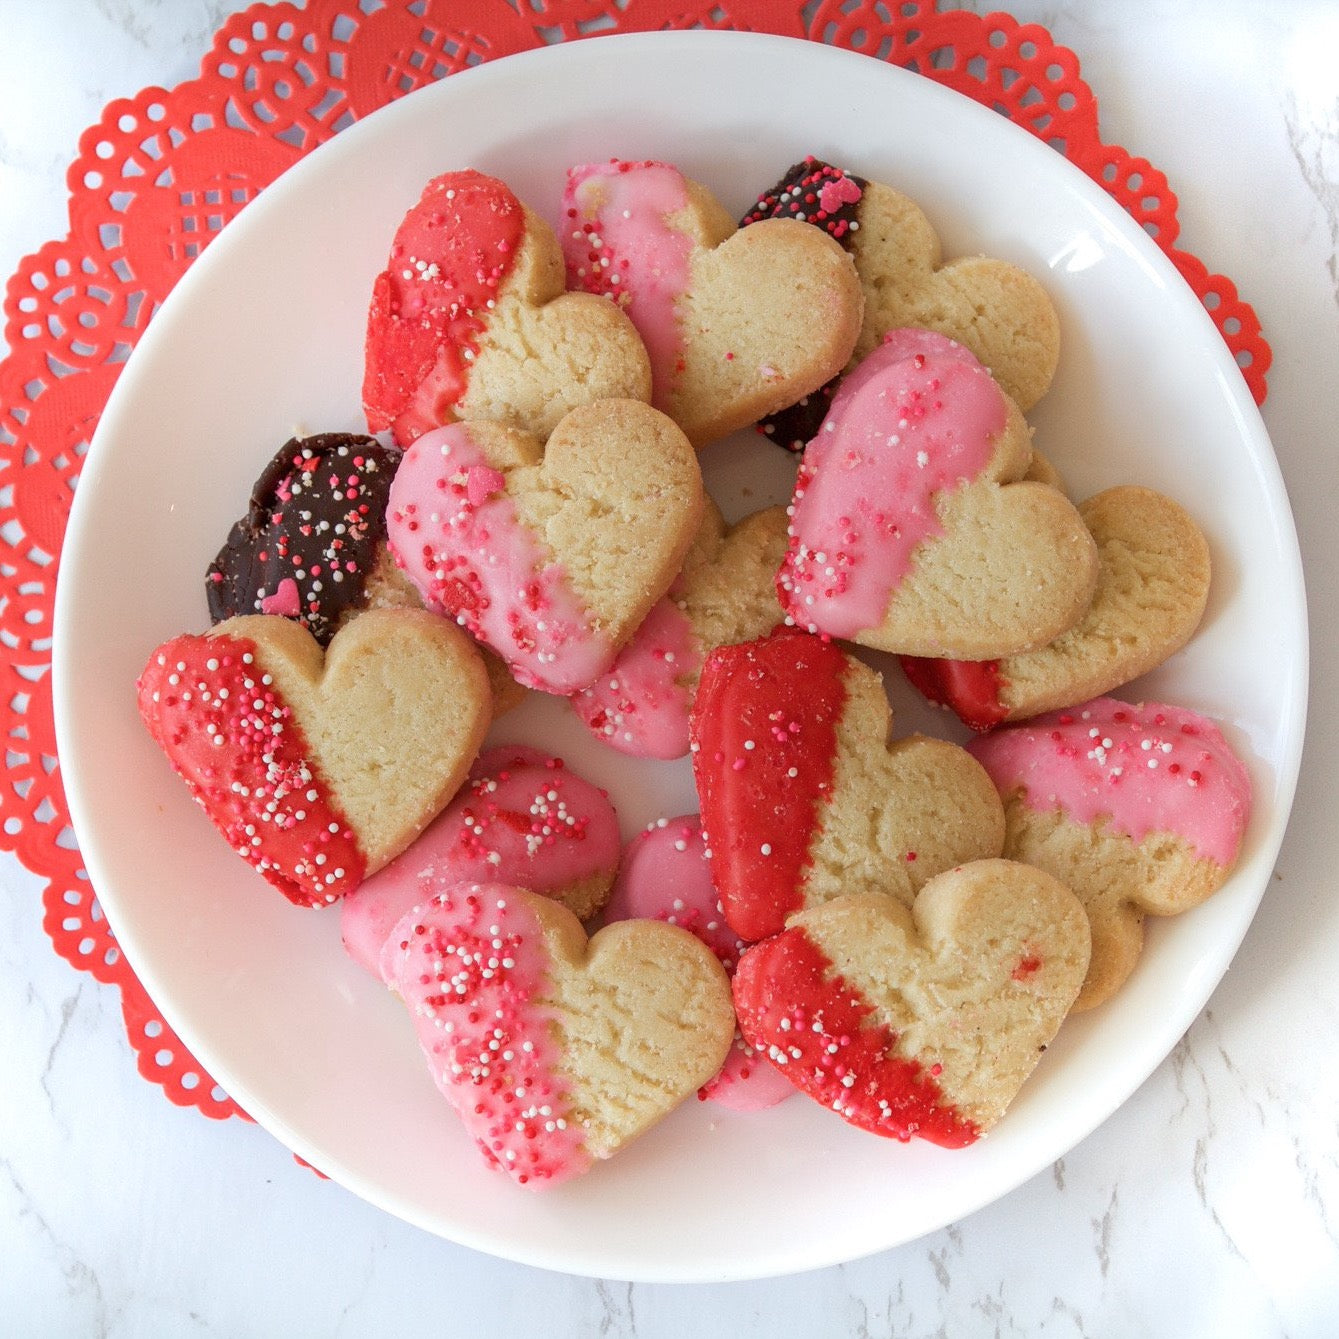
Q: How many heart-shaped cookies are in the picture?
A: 15